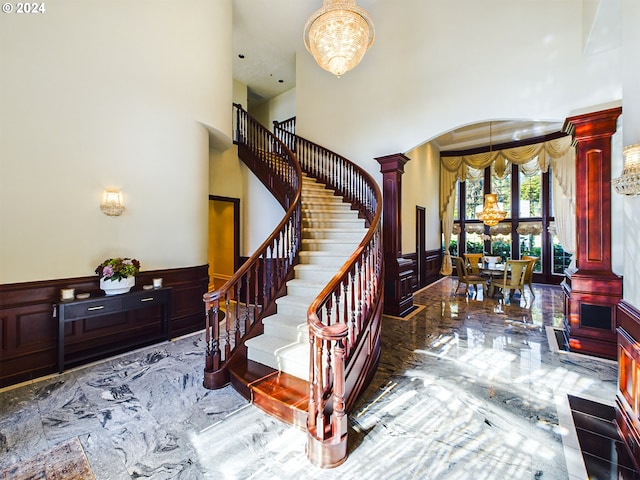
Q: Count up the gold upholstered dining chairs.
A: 4